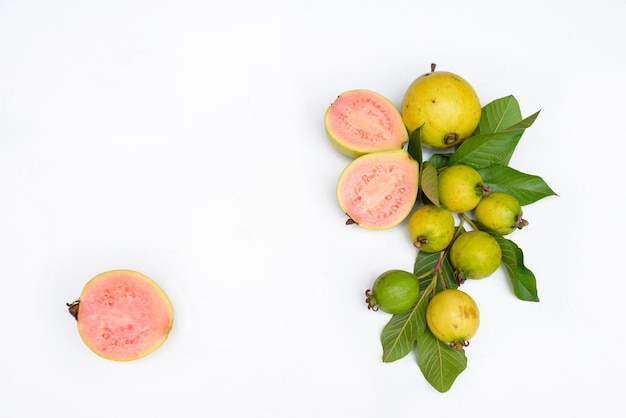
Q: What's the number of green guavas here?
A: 1